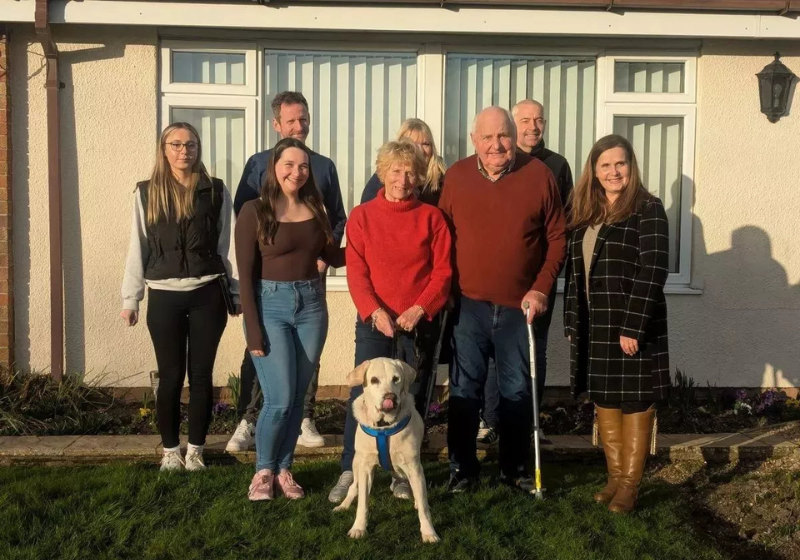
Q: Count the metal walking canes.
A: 2